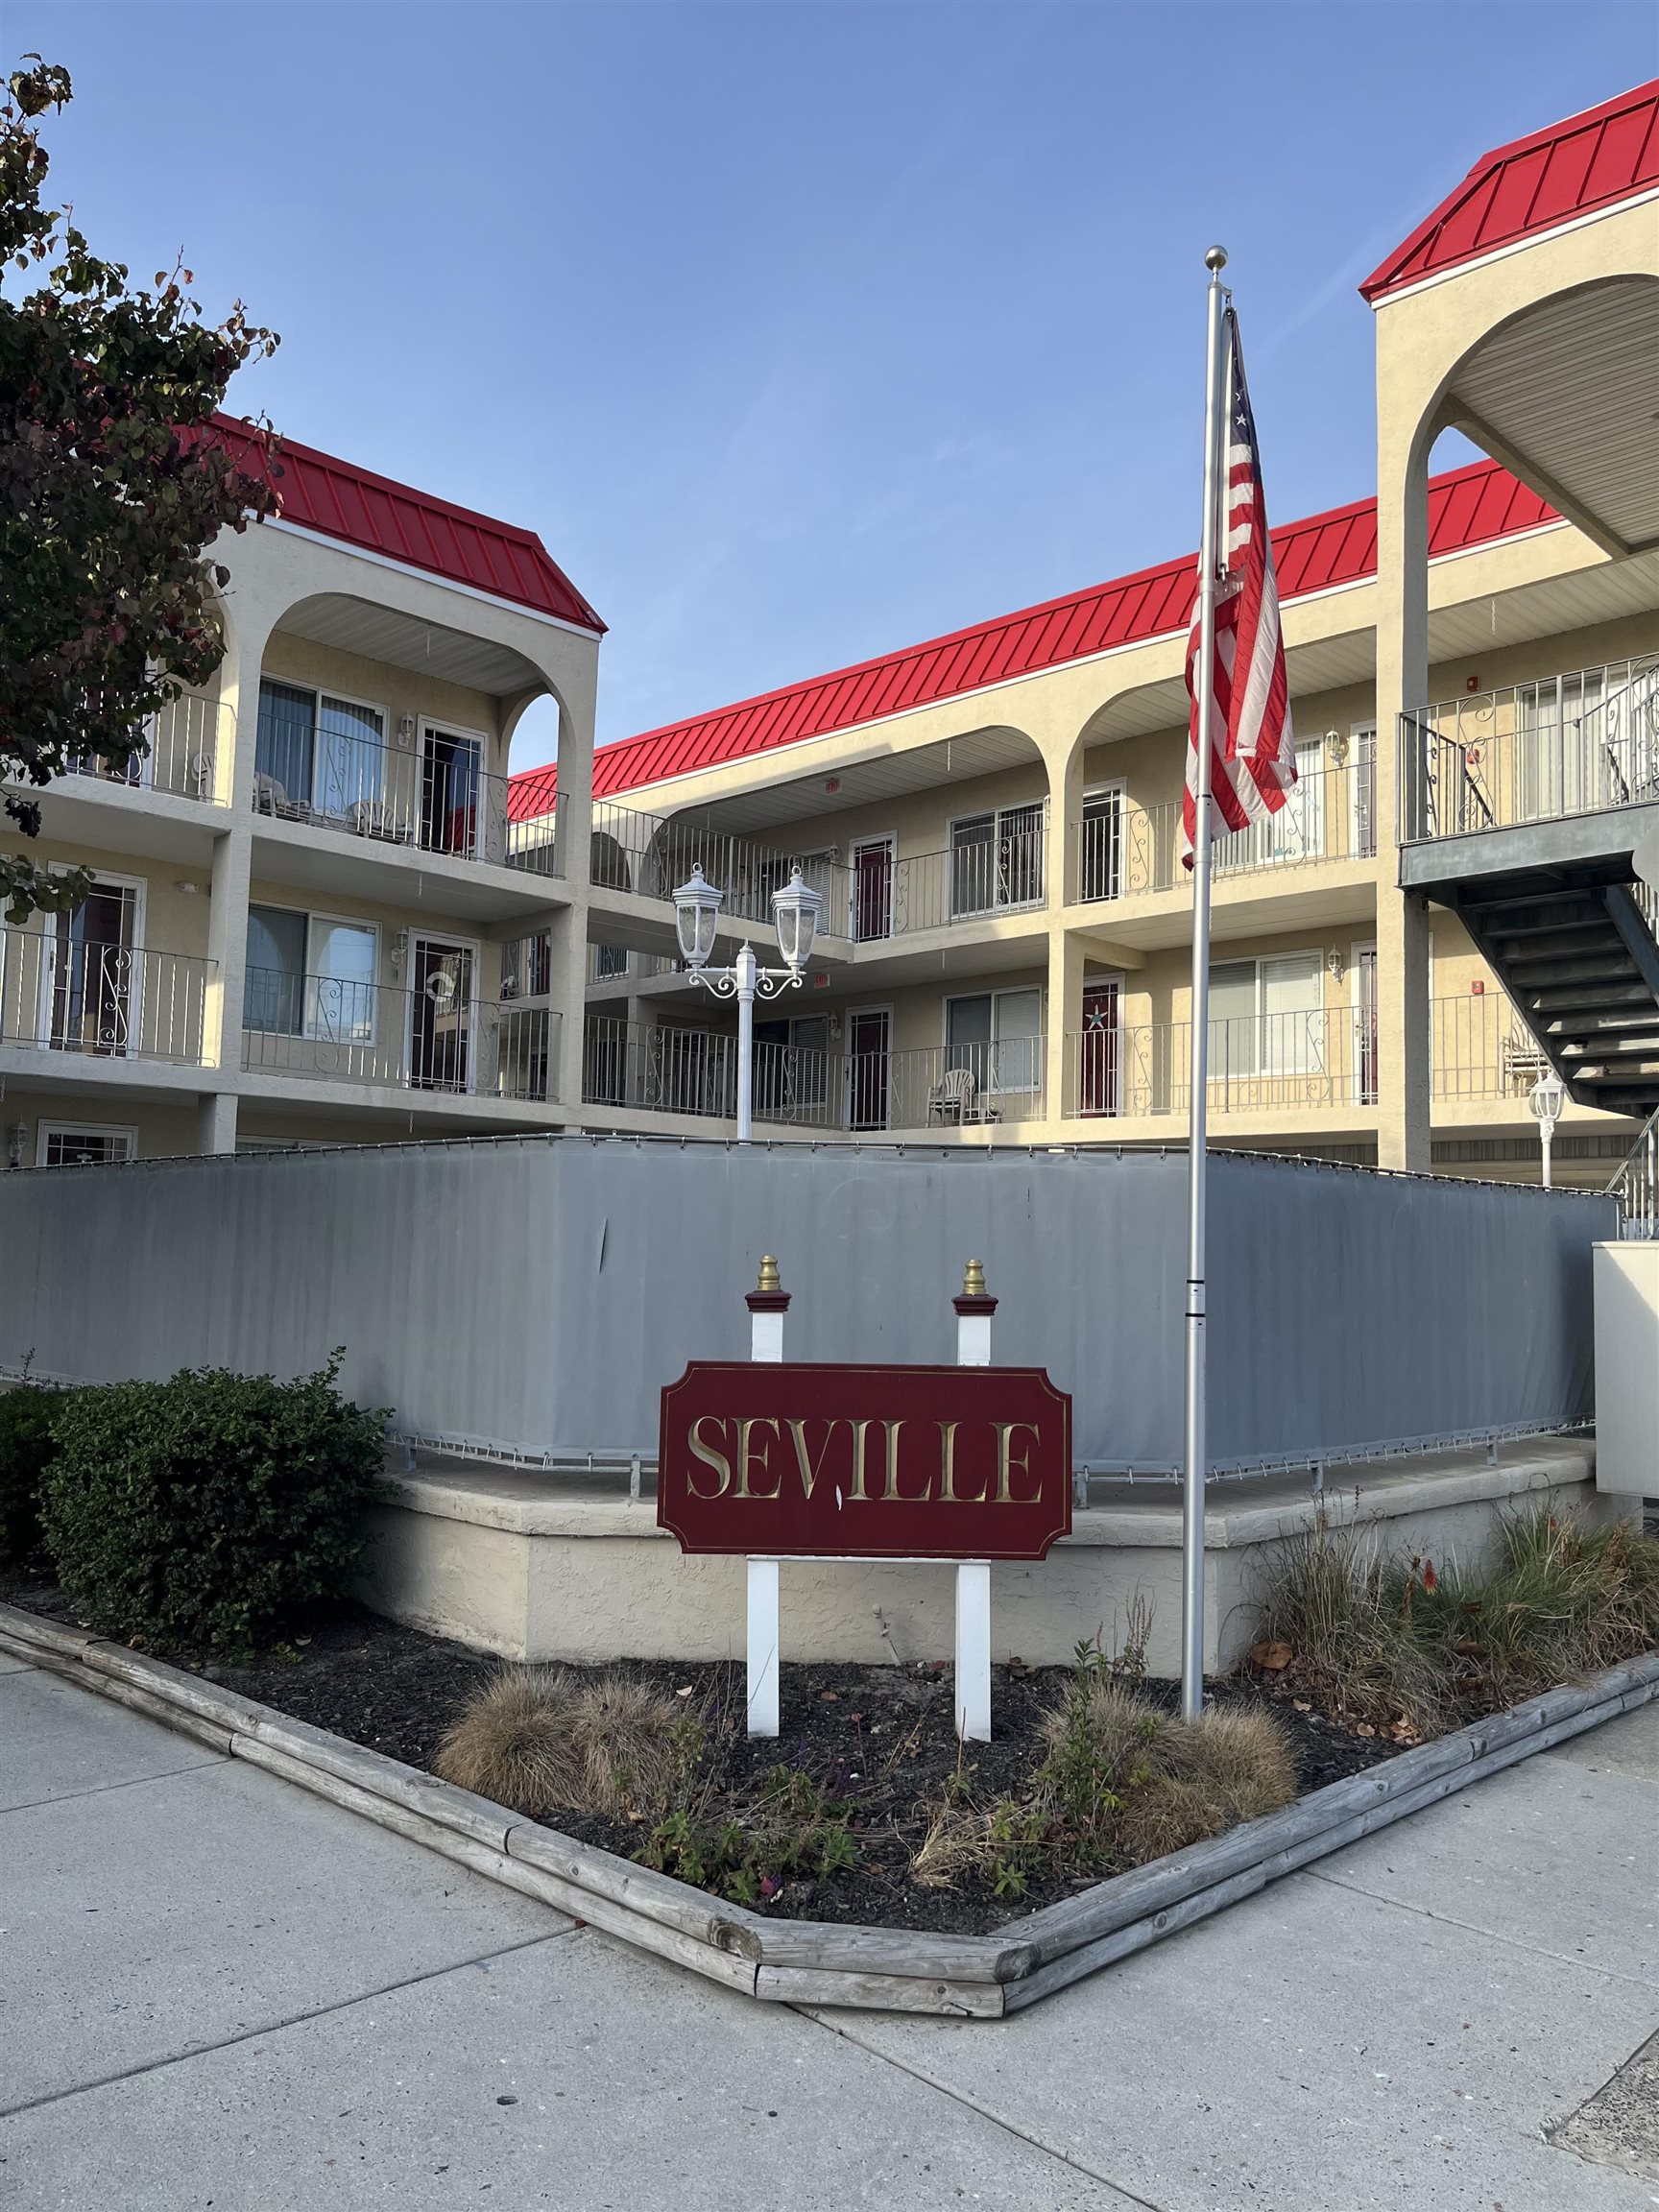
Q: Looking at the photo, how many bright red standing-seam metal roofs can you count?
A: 3